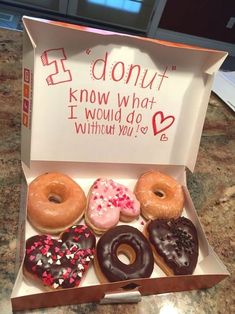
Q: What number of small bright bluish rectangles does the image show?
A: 3